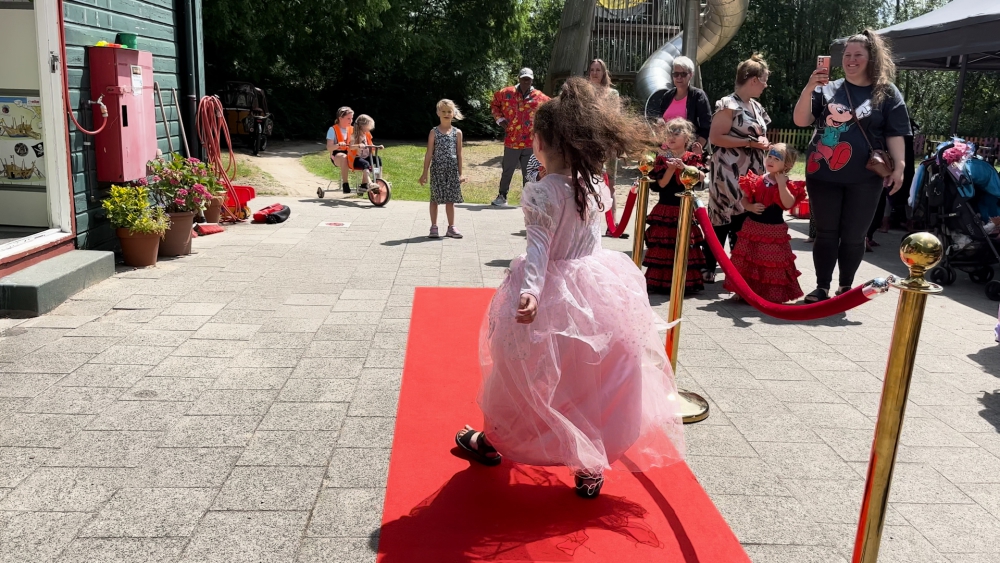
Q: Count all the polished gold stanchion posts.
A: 3